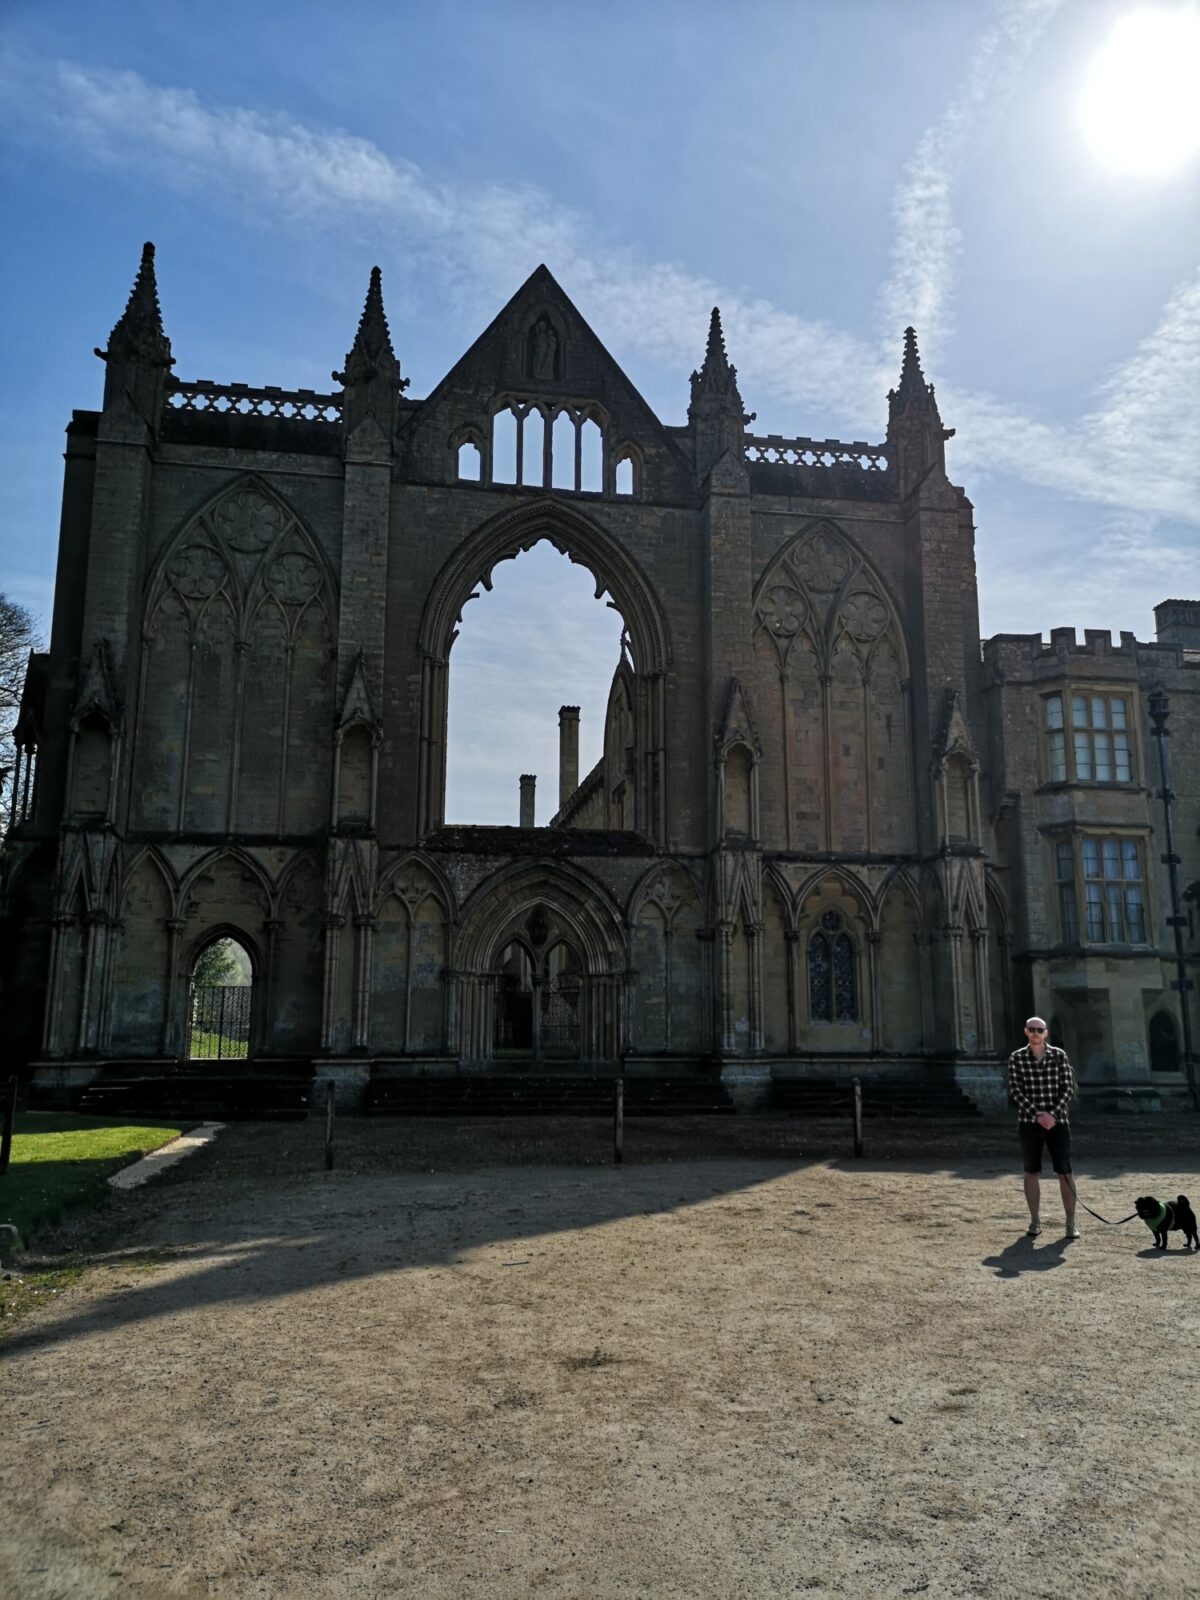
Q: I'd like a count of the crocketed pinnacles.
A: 4